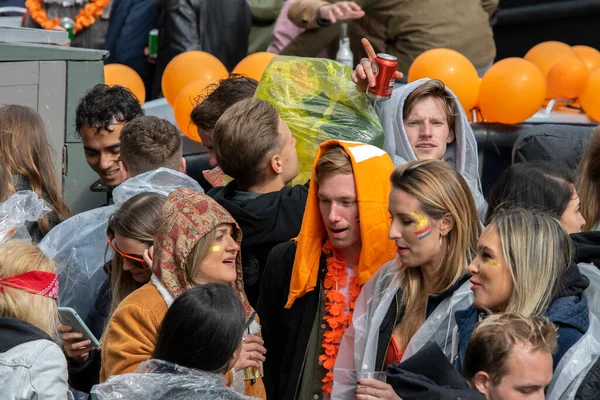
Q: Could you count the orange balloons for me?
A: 10